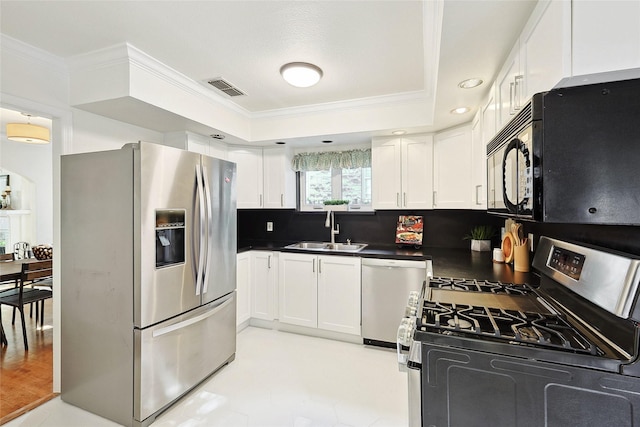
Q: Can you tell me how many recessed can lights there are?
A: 6